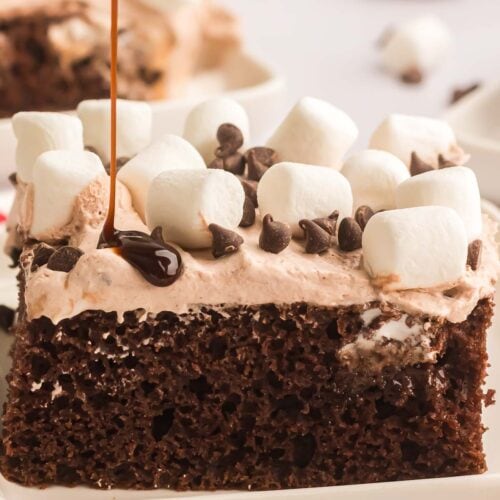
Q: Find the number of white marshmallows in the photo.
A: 13